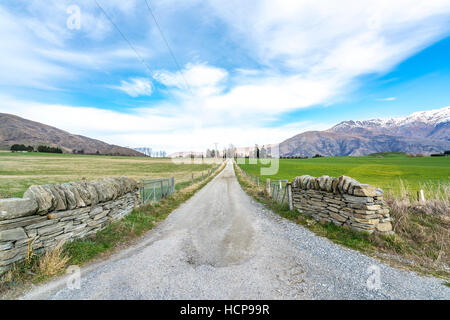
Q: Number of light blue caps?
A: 0